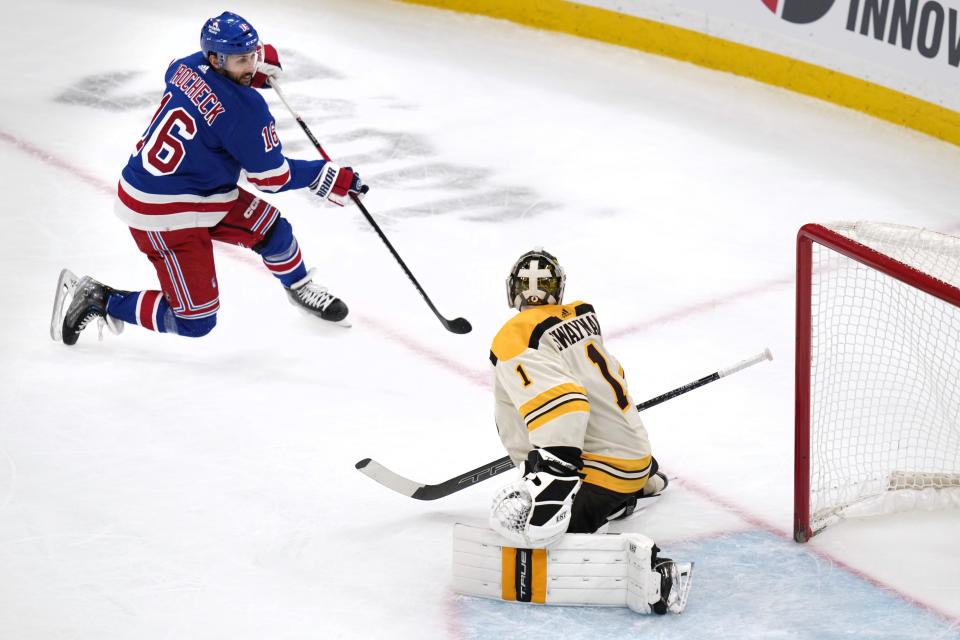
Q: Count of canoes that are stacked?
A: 0